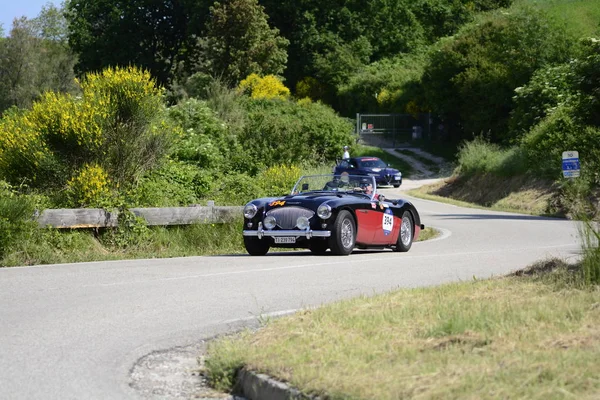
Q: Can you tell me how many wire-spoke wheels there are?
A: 2